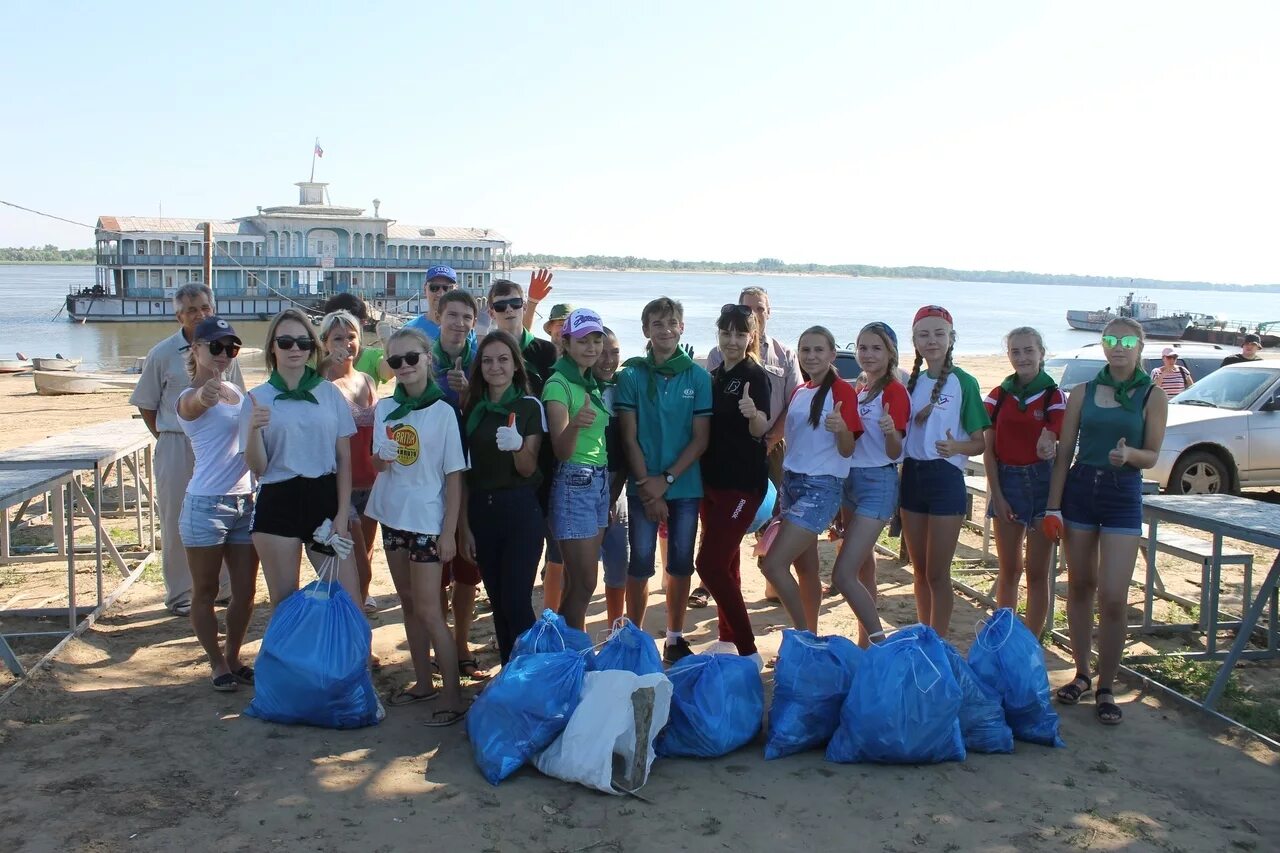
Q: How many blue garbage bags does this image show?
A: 9